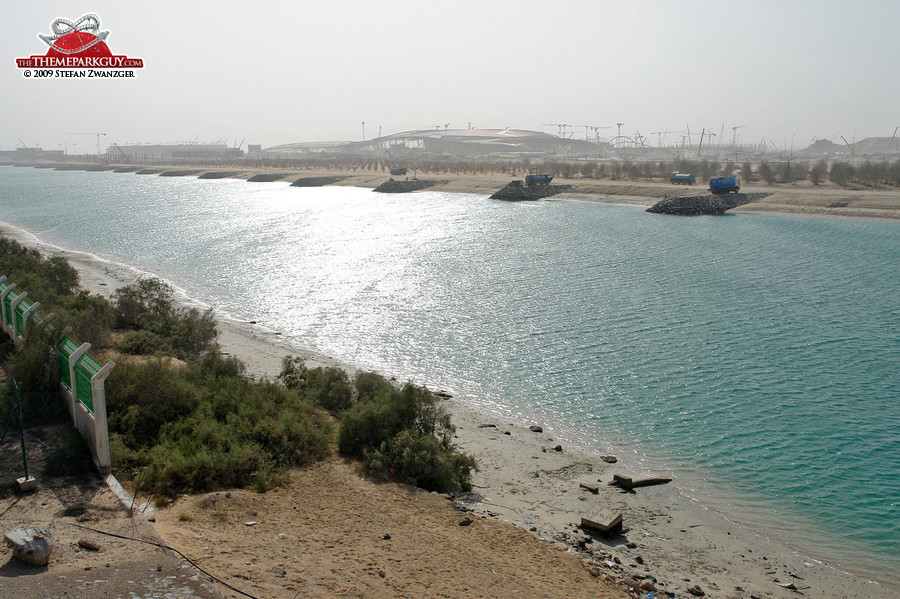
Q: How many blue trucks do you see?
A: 3